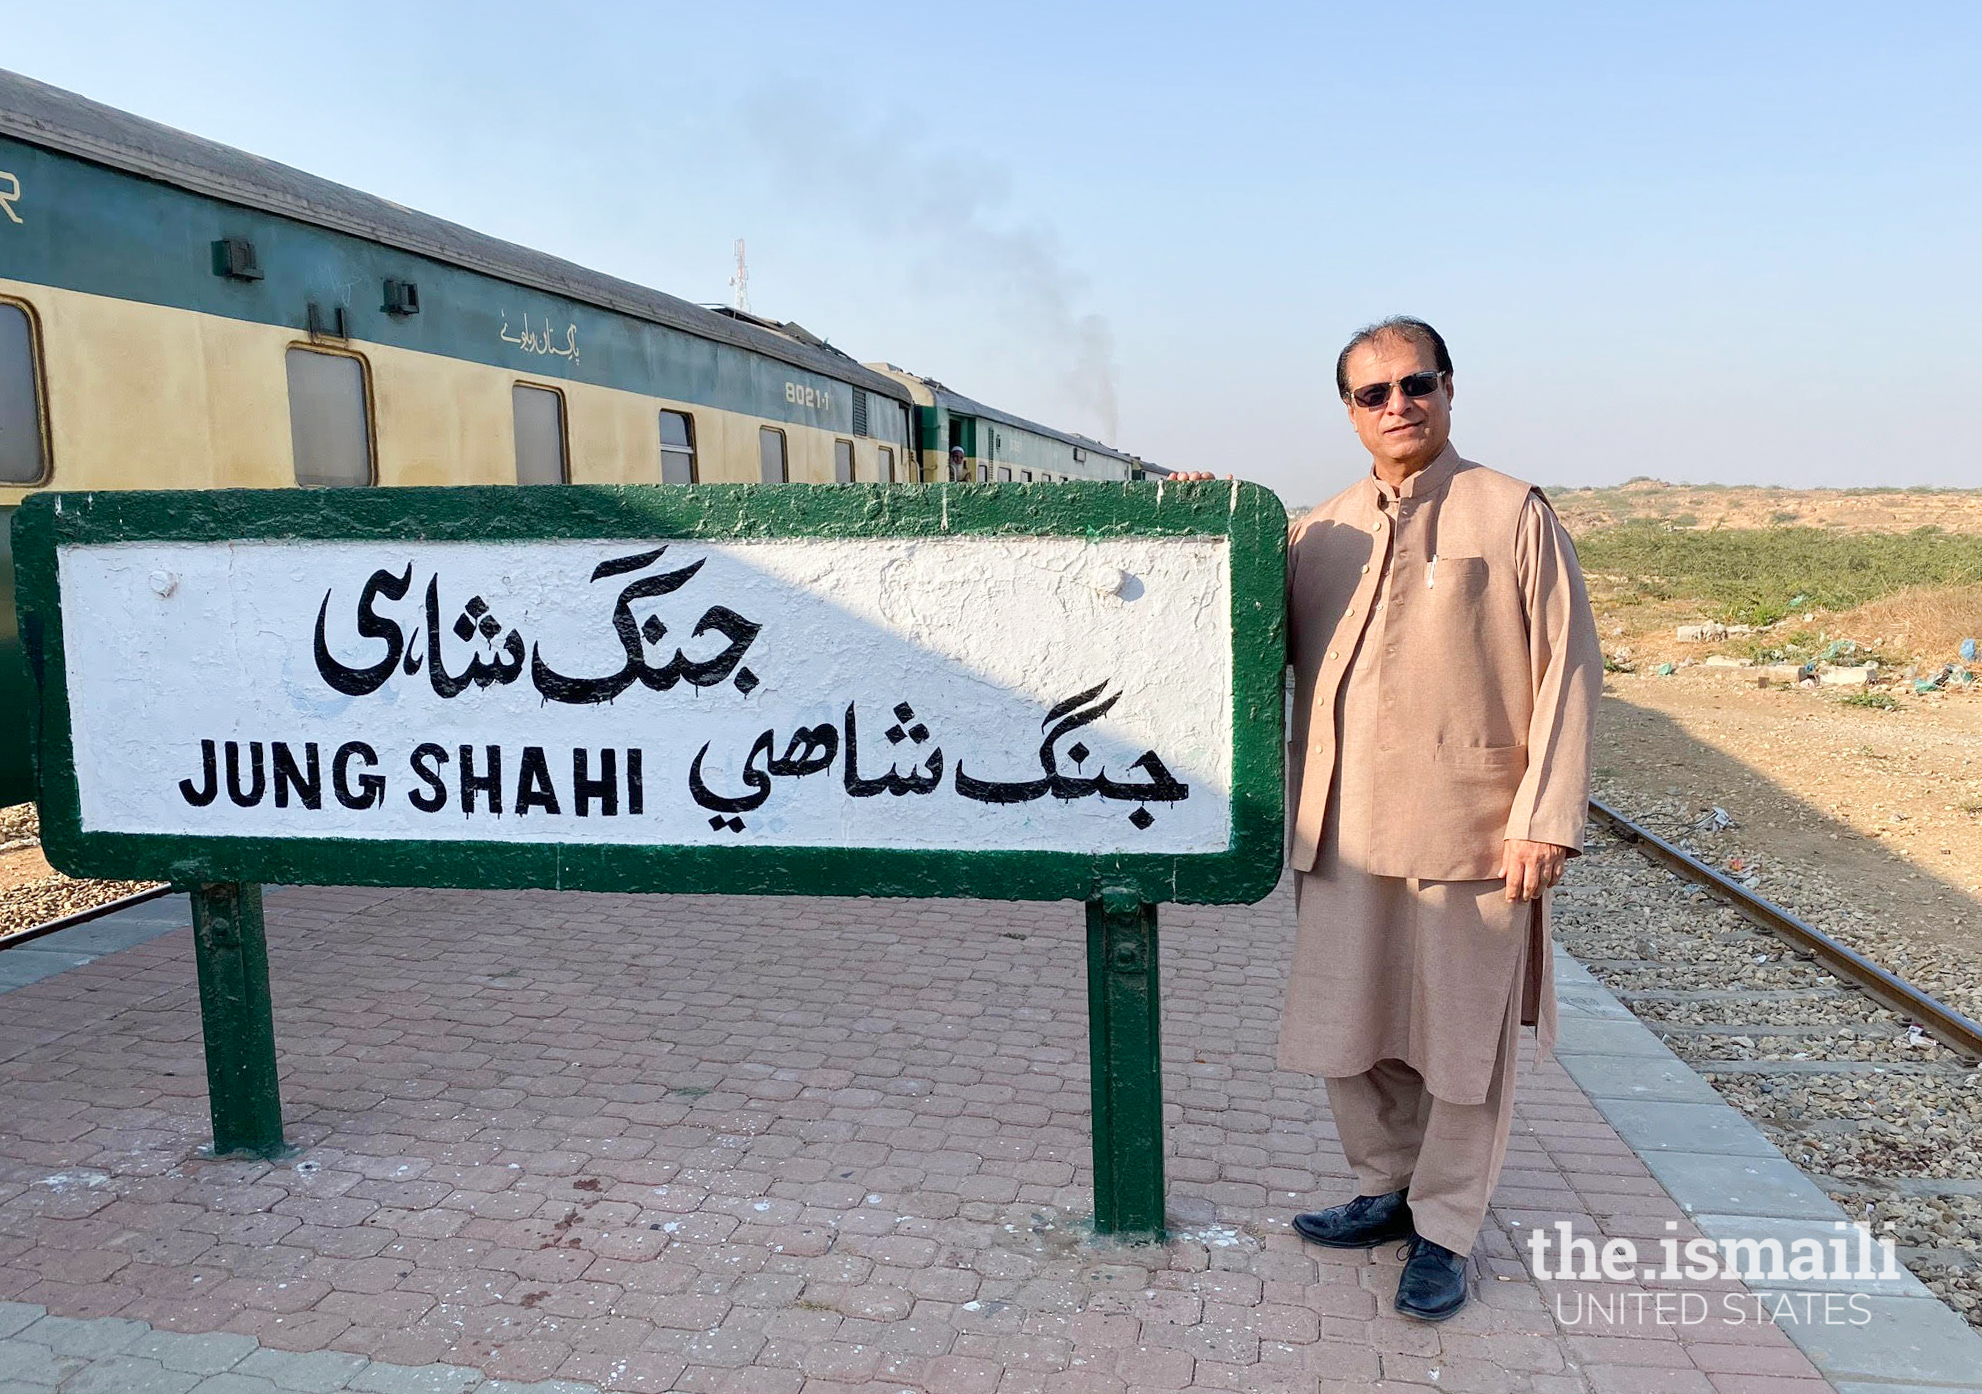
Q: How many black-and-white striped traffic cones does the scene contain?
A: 0